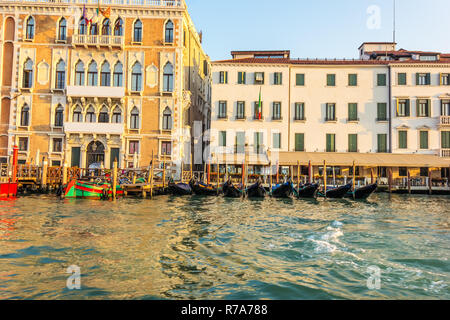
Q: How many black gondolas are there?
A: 8